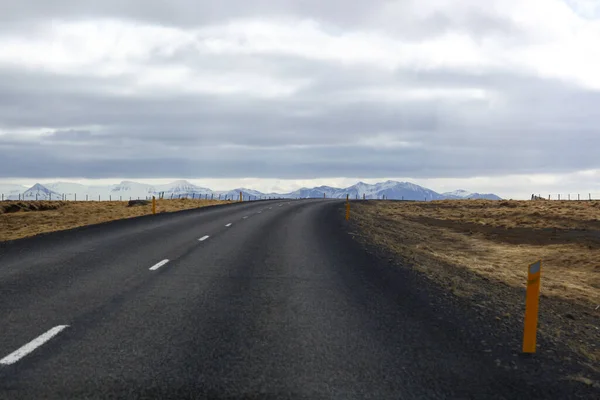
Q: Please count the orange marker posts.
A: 4